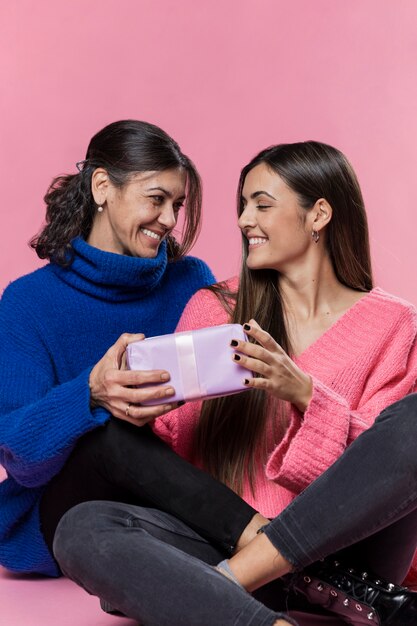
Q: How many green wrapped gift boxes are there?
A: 0